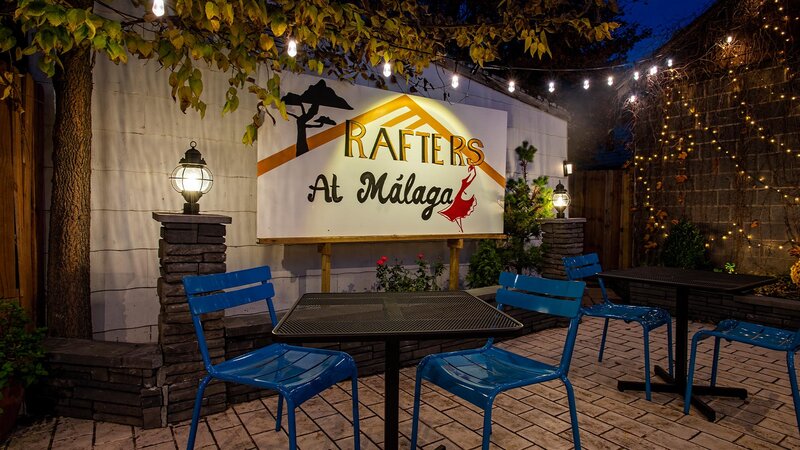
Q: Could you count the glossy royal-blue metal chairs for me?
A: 4